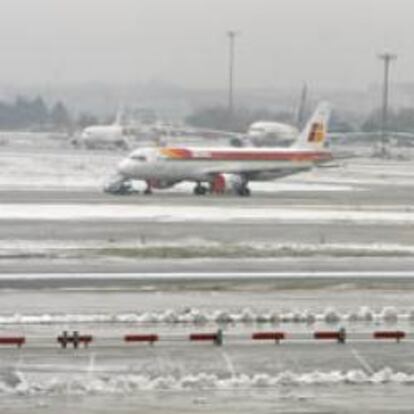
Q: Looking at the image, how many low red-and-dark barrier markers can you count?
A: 7